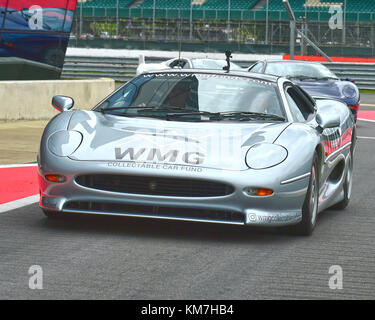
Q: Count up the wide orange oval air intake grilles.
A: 0